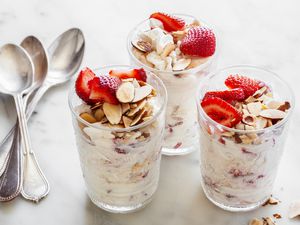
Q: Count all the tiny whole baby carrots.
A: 0